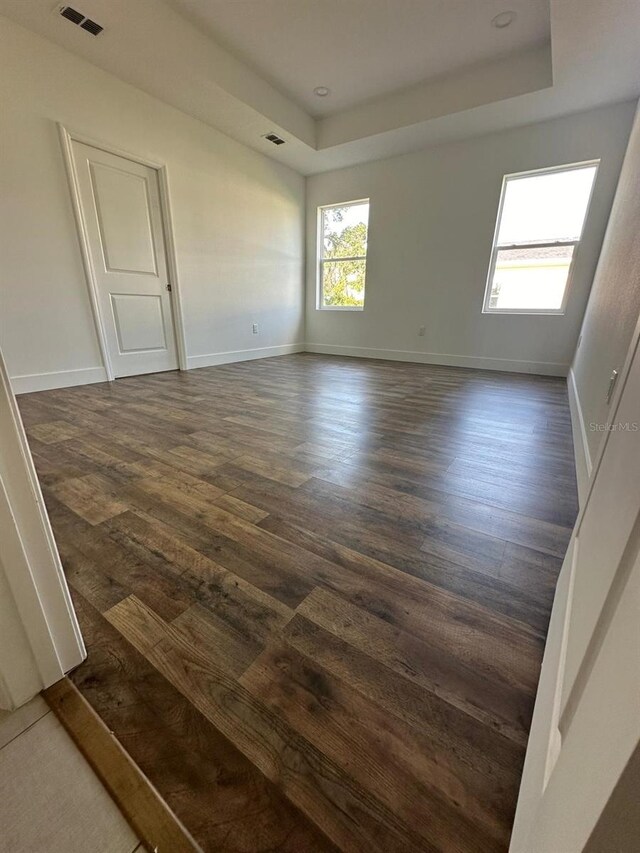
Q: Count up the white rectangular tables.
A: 0